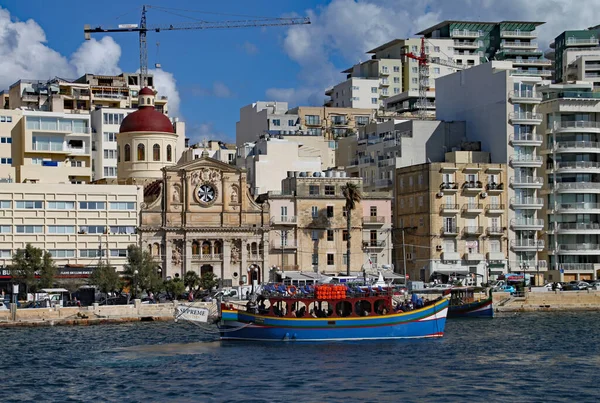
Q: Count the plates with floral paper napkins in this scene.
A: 0